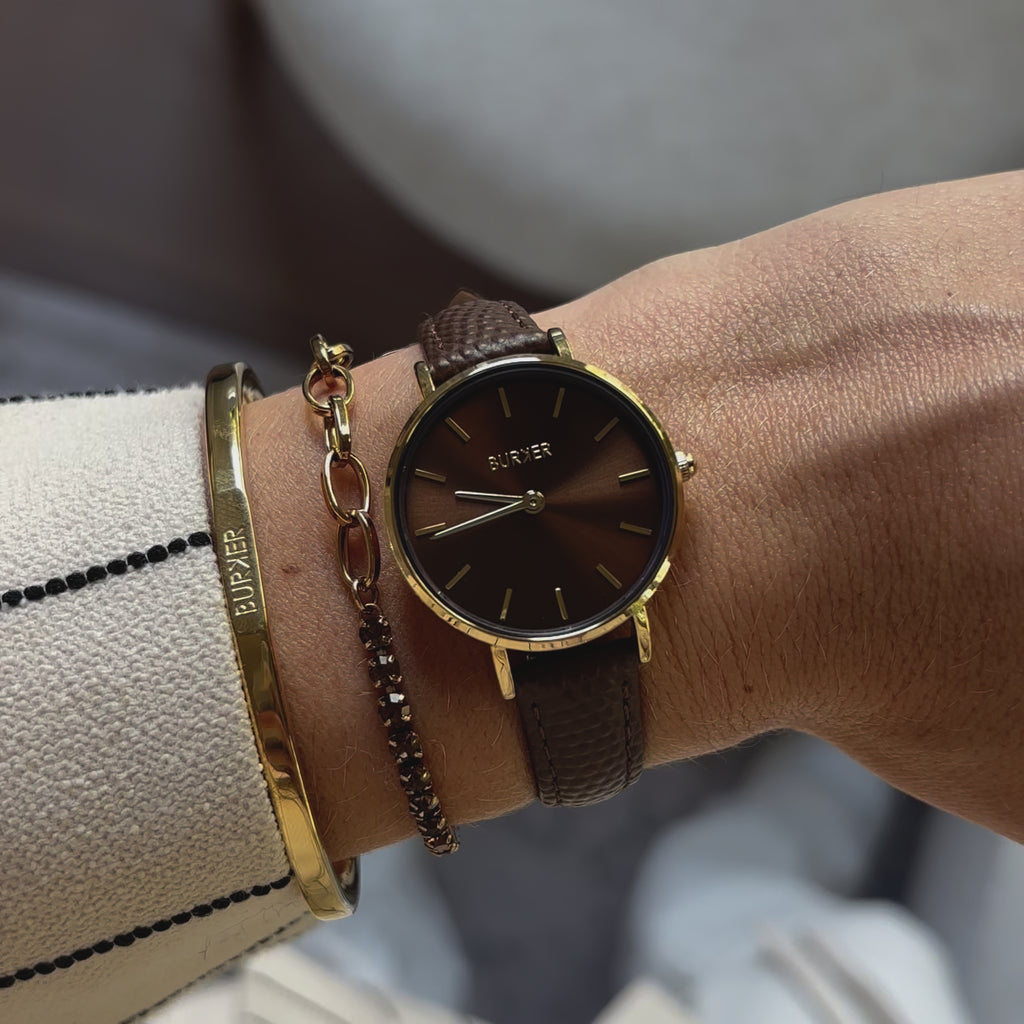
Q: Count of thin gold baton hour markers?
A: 12